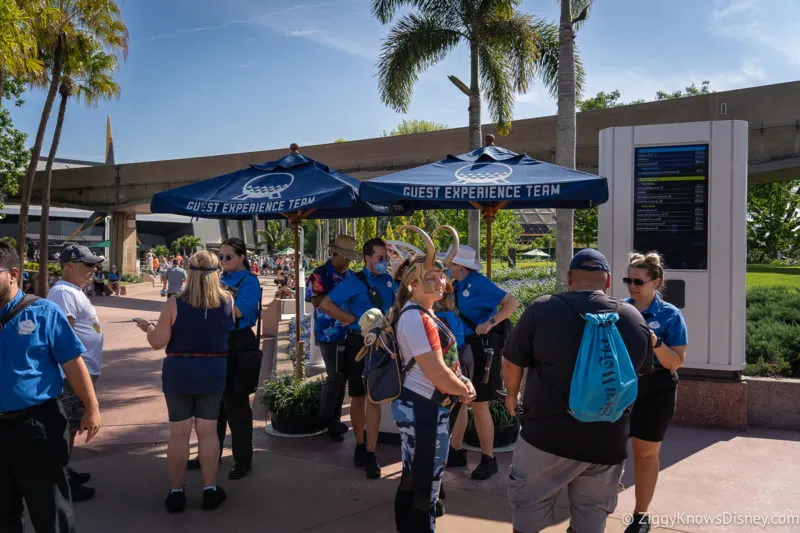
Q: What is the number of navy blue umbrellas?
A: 2